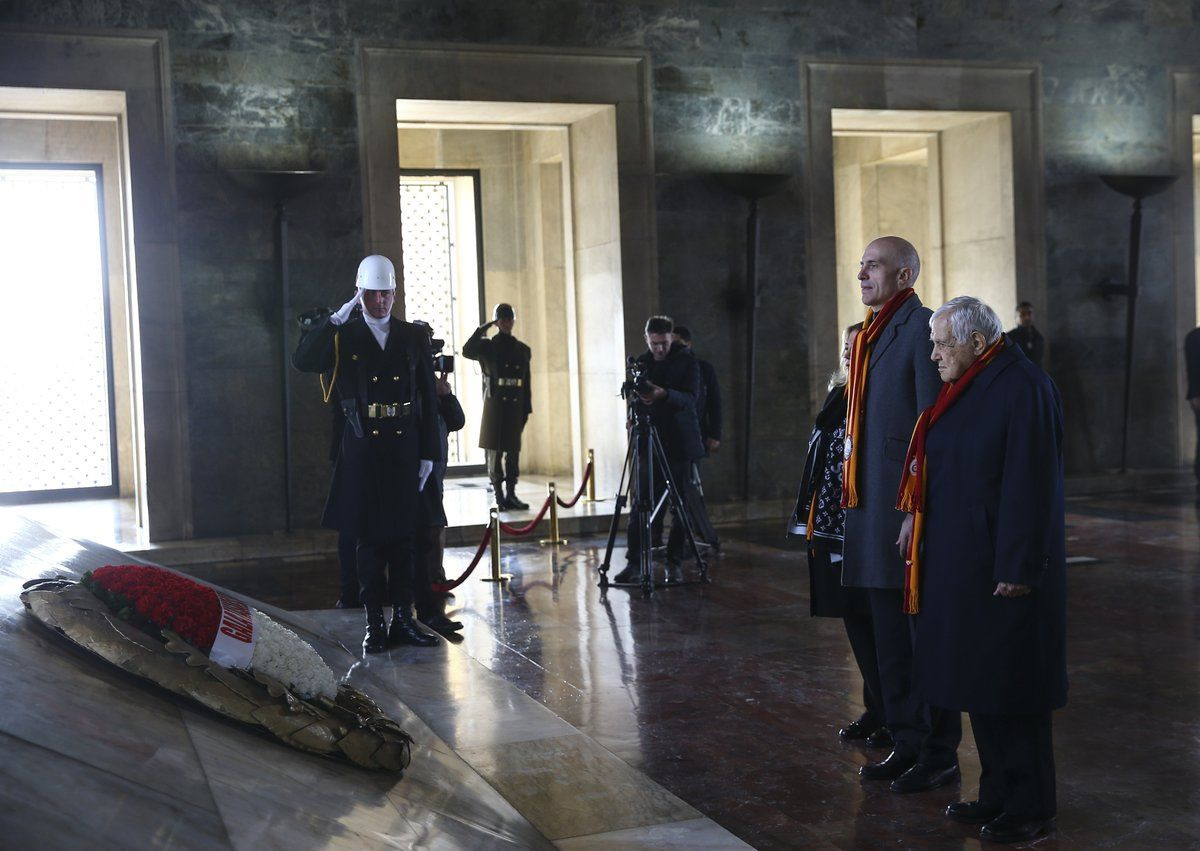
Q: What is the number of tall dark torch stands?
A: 3